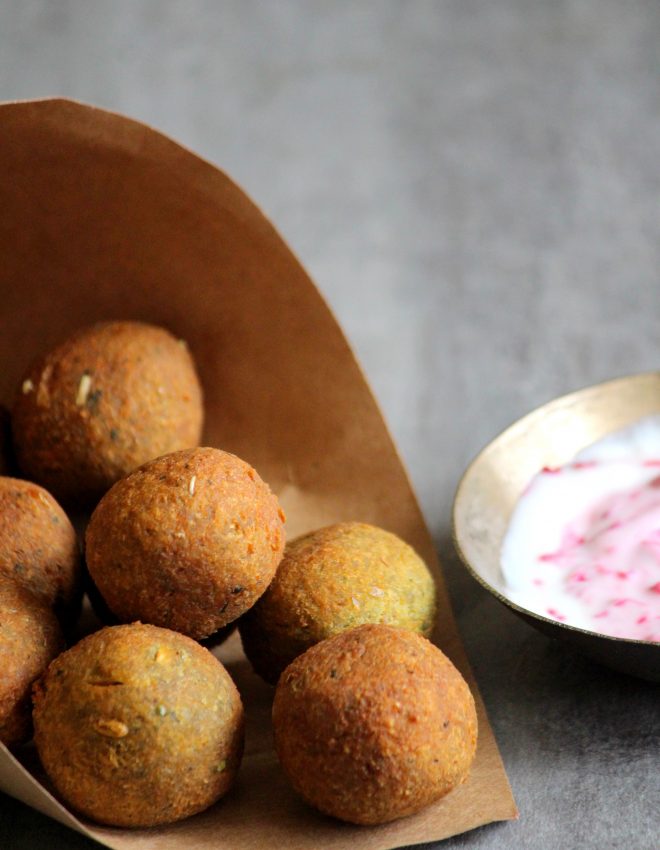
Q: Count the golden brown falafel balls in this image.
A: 7